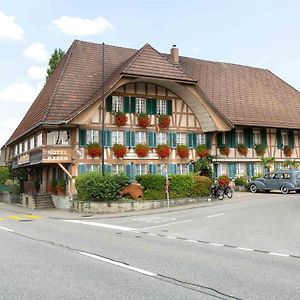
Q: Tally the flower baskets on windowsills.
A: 13